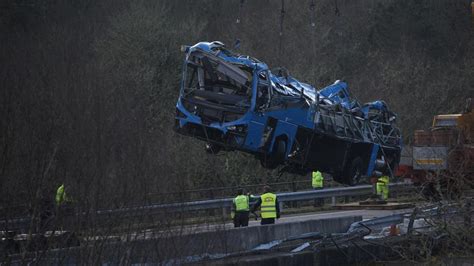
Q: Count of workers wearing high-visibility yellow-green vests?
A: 5